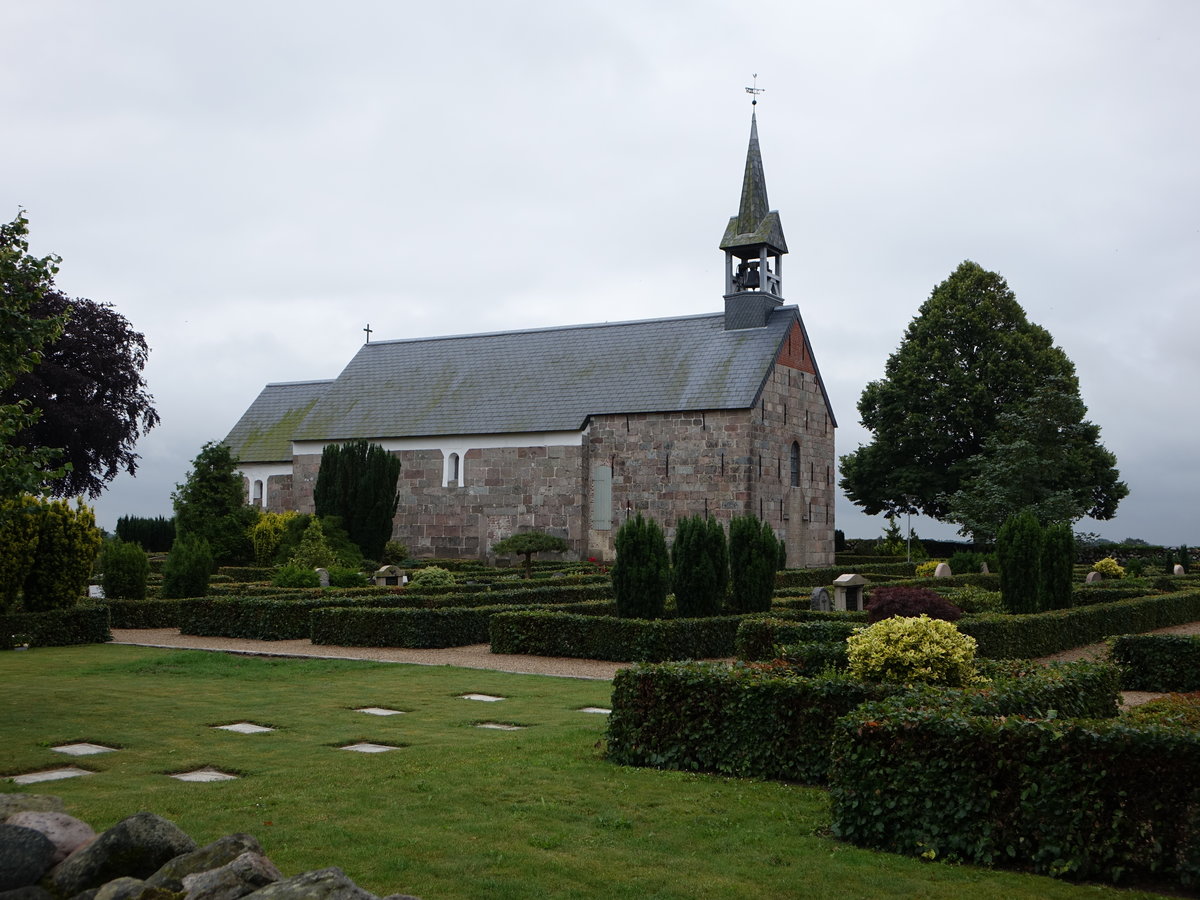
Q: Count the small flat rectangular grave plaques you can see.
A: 9